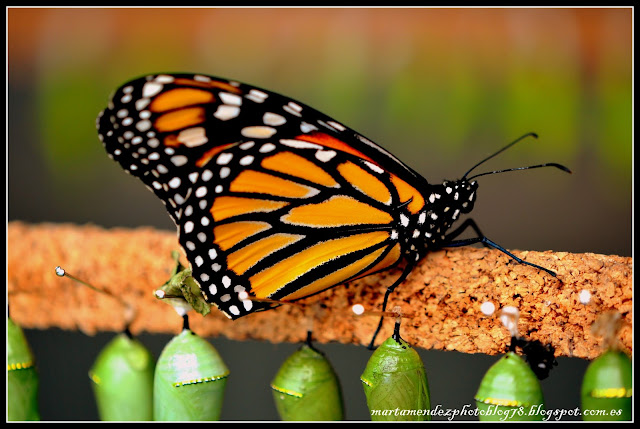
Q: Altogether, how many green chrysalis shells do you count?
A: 7